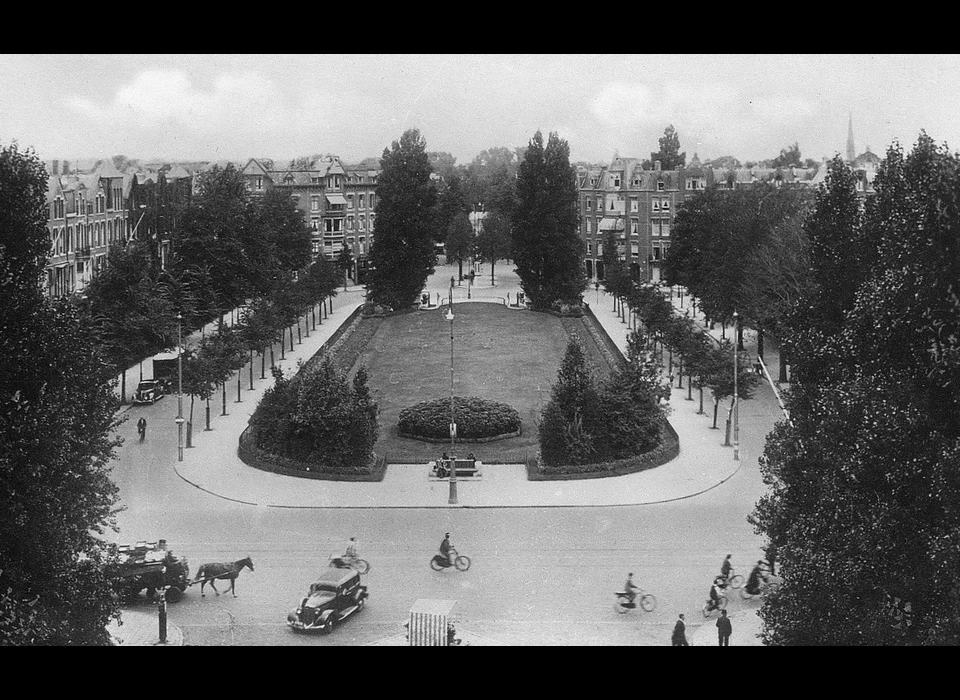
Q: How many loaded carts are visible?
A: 1